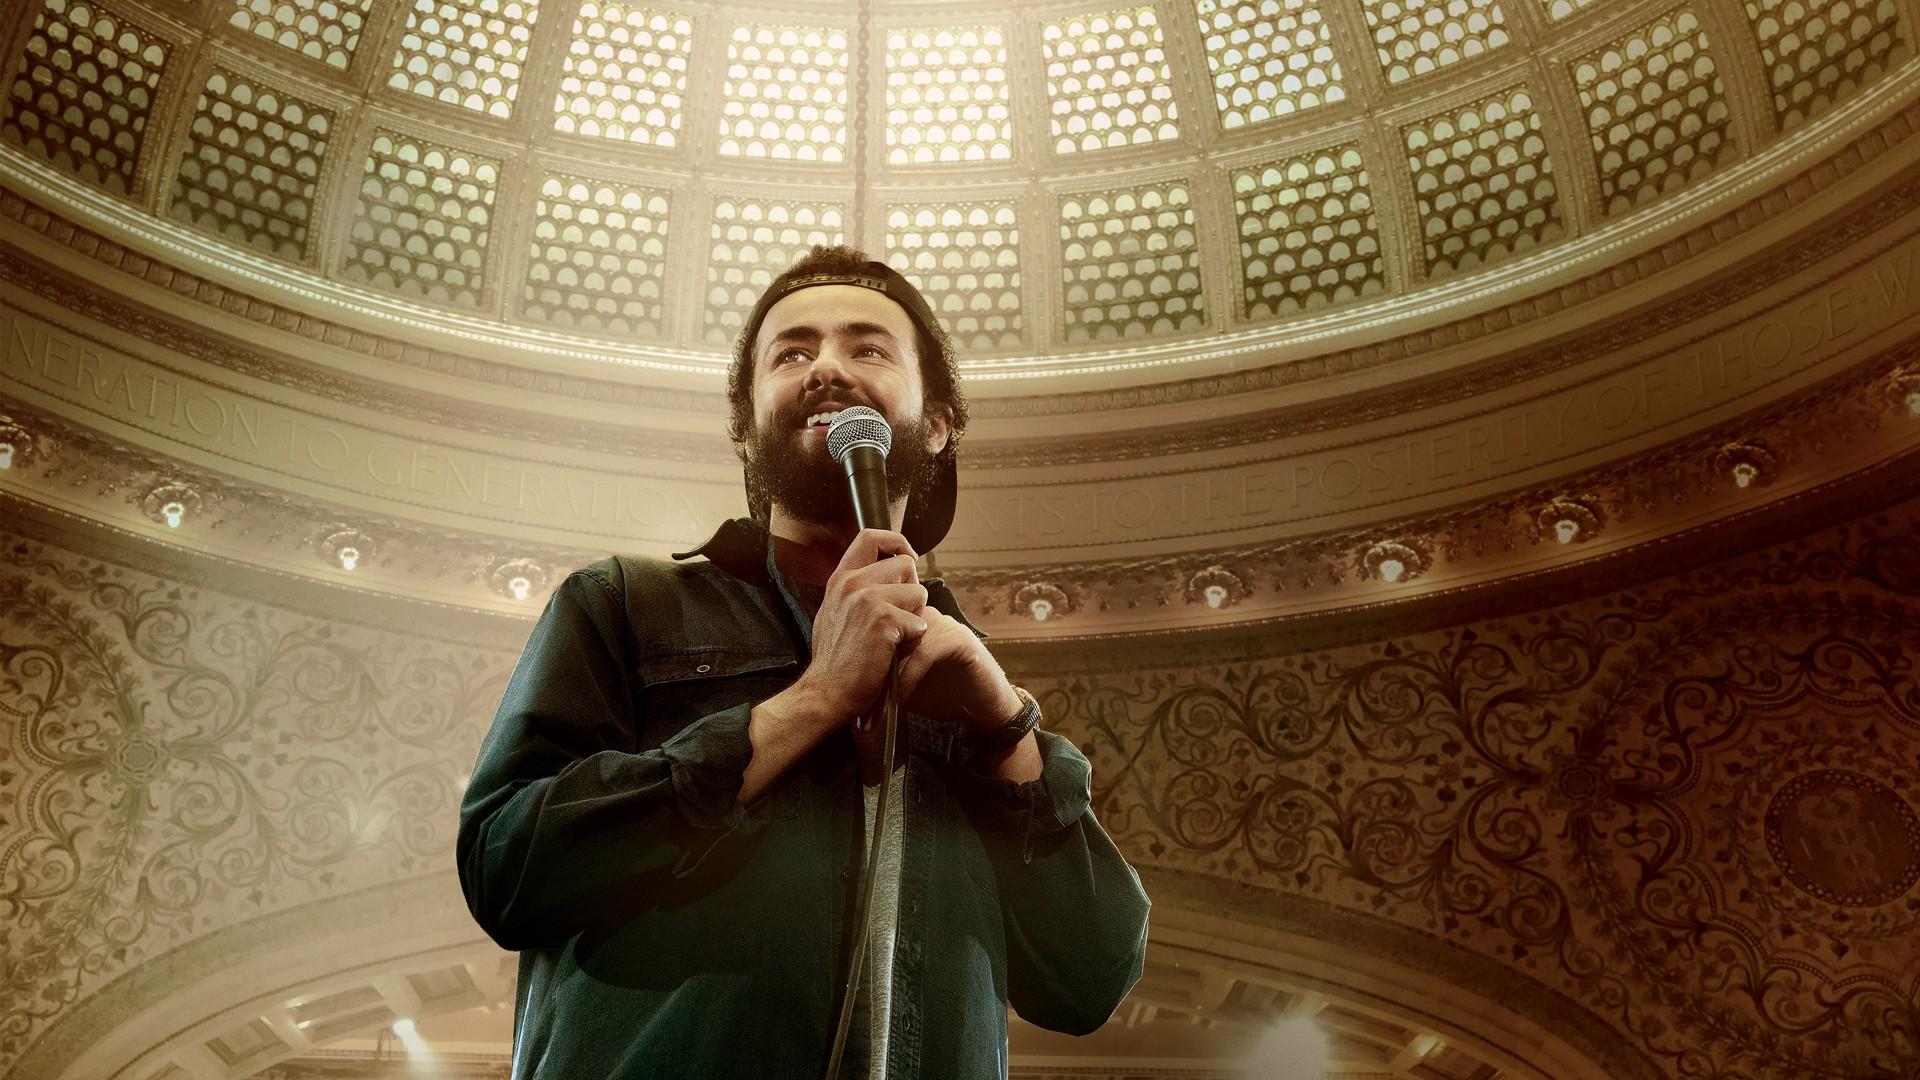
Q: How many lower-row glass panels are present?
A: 11